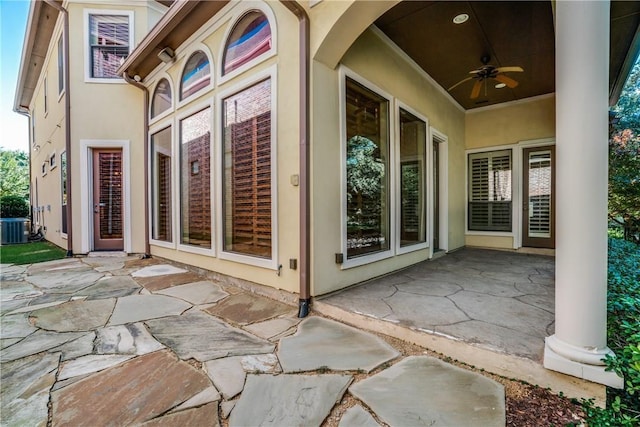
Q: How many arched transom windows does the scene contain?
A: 3